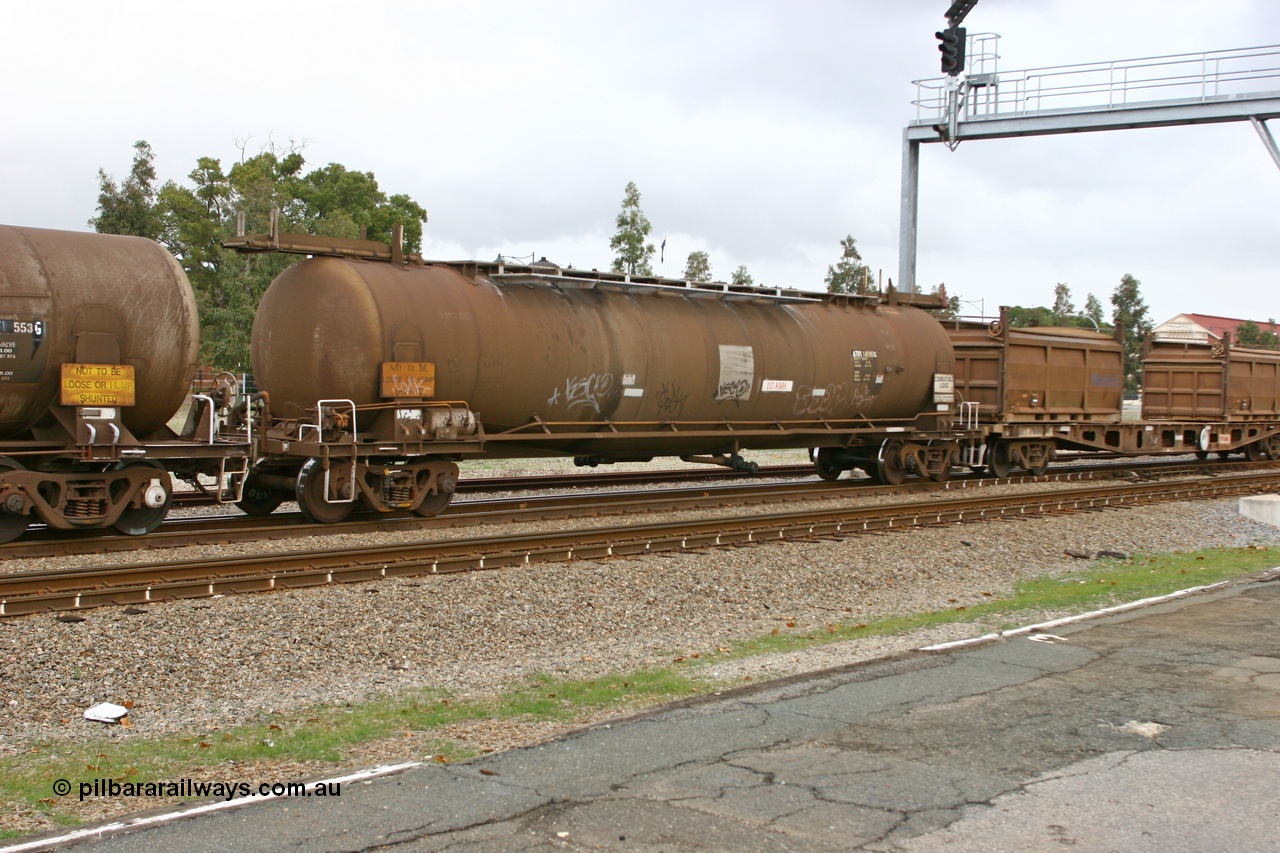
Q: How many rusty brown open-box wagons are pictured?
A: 2